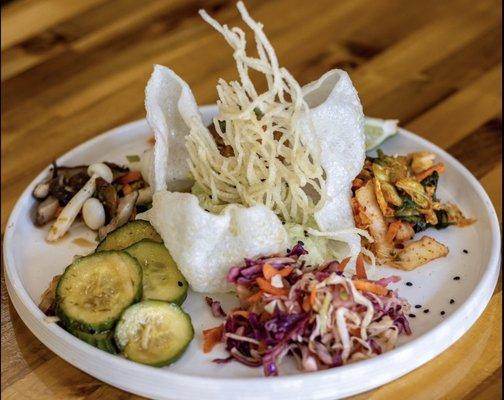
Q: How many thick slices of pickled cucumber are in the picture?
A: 5